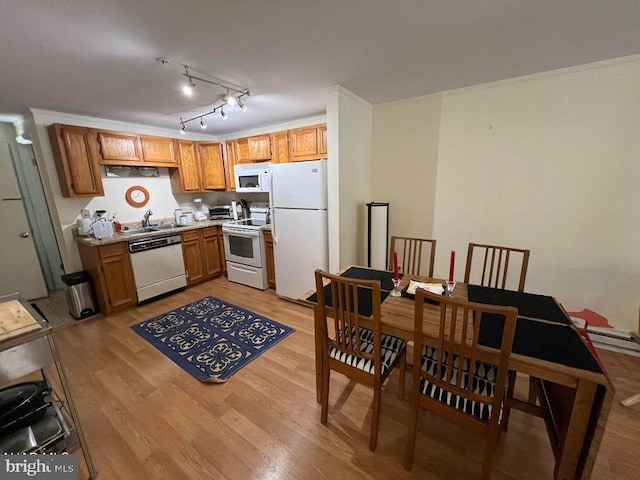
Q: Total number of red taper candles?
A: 2